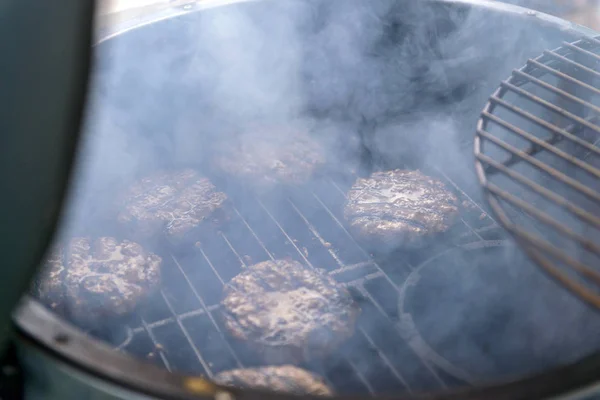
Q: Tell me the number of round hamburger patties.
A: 6